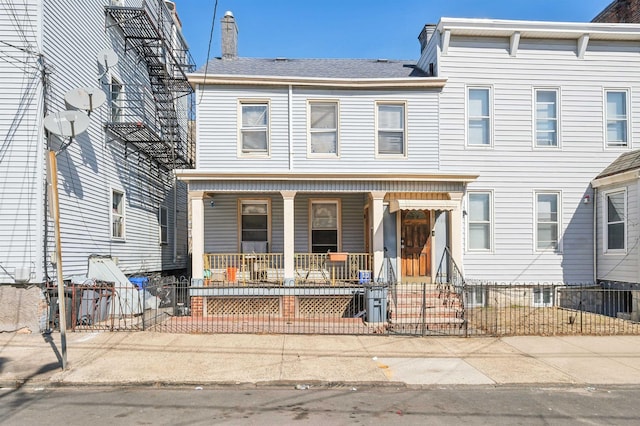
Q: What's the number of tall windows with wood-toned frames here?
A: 2